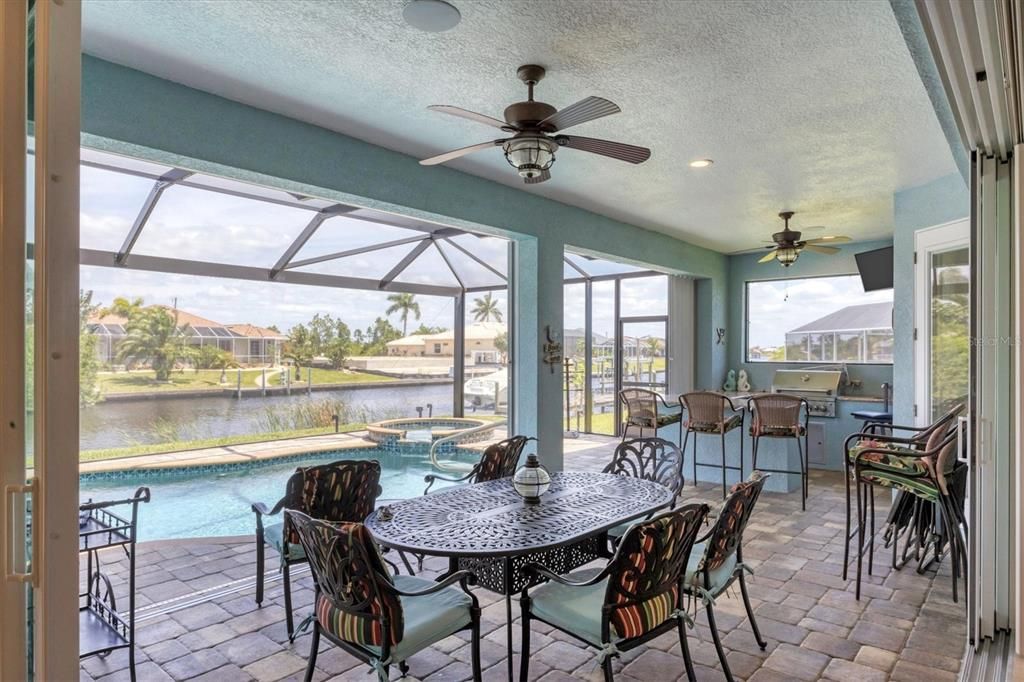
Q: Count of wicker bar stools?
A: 5